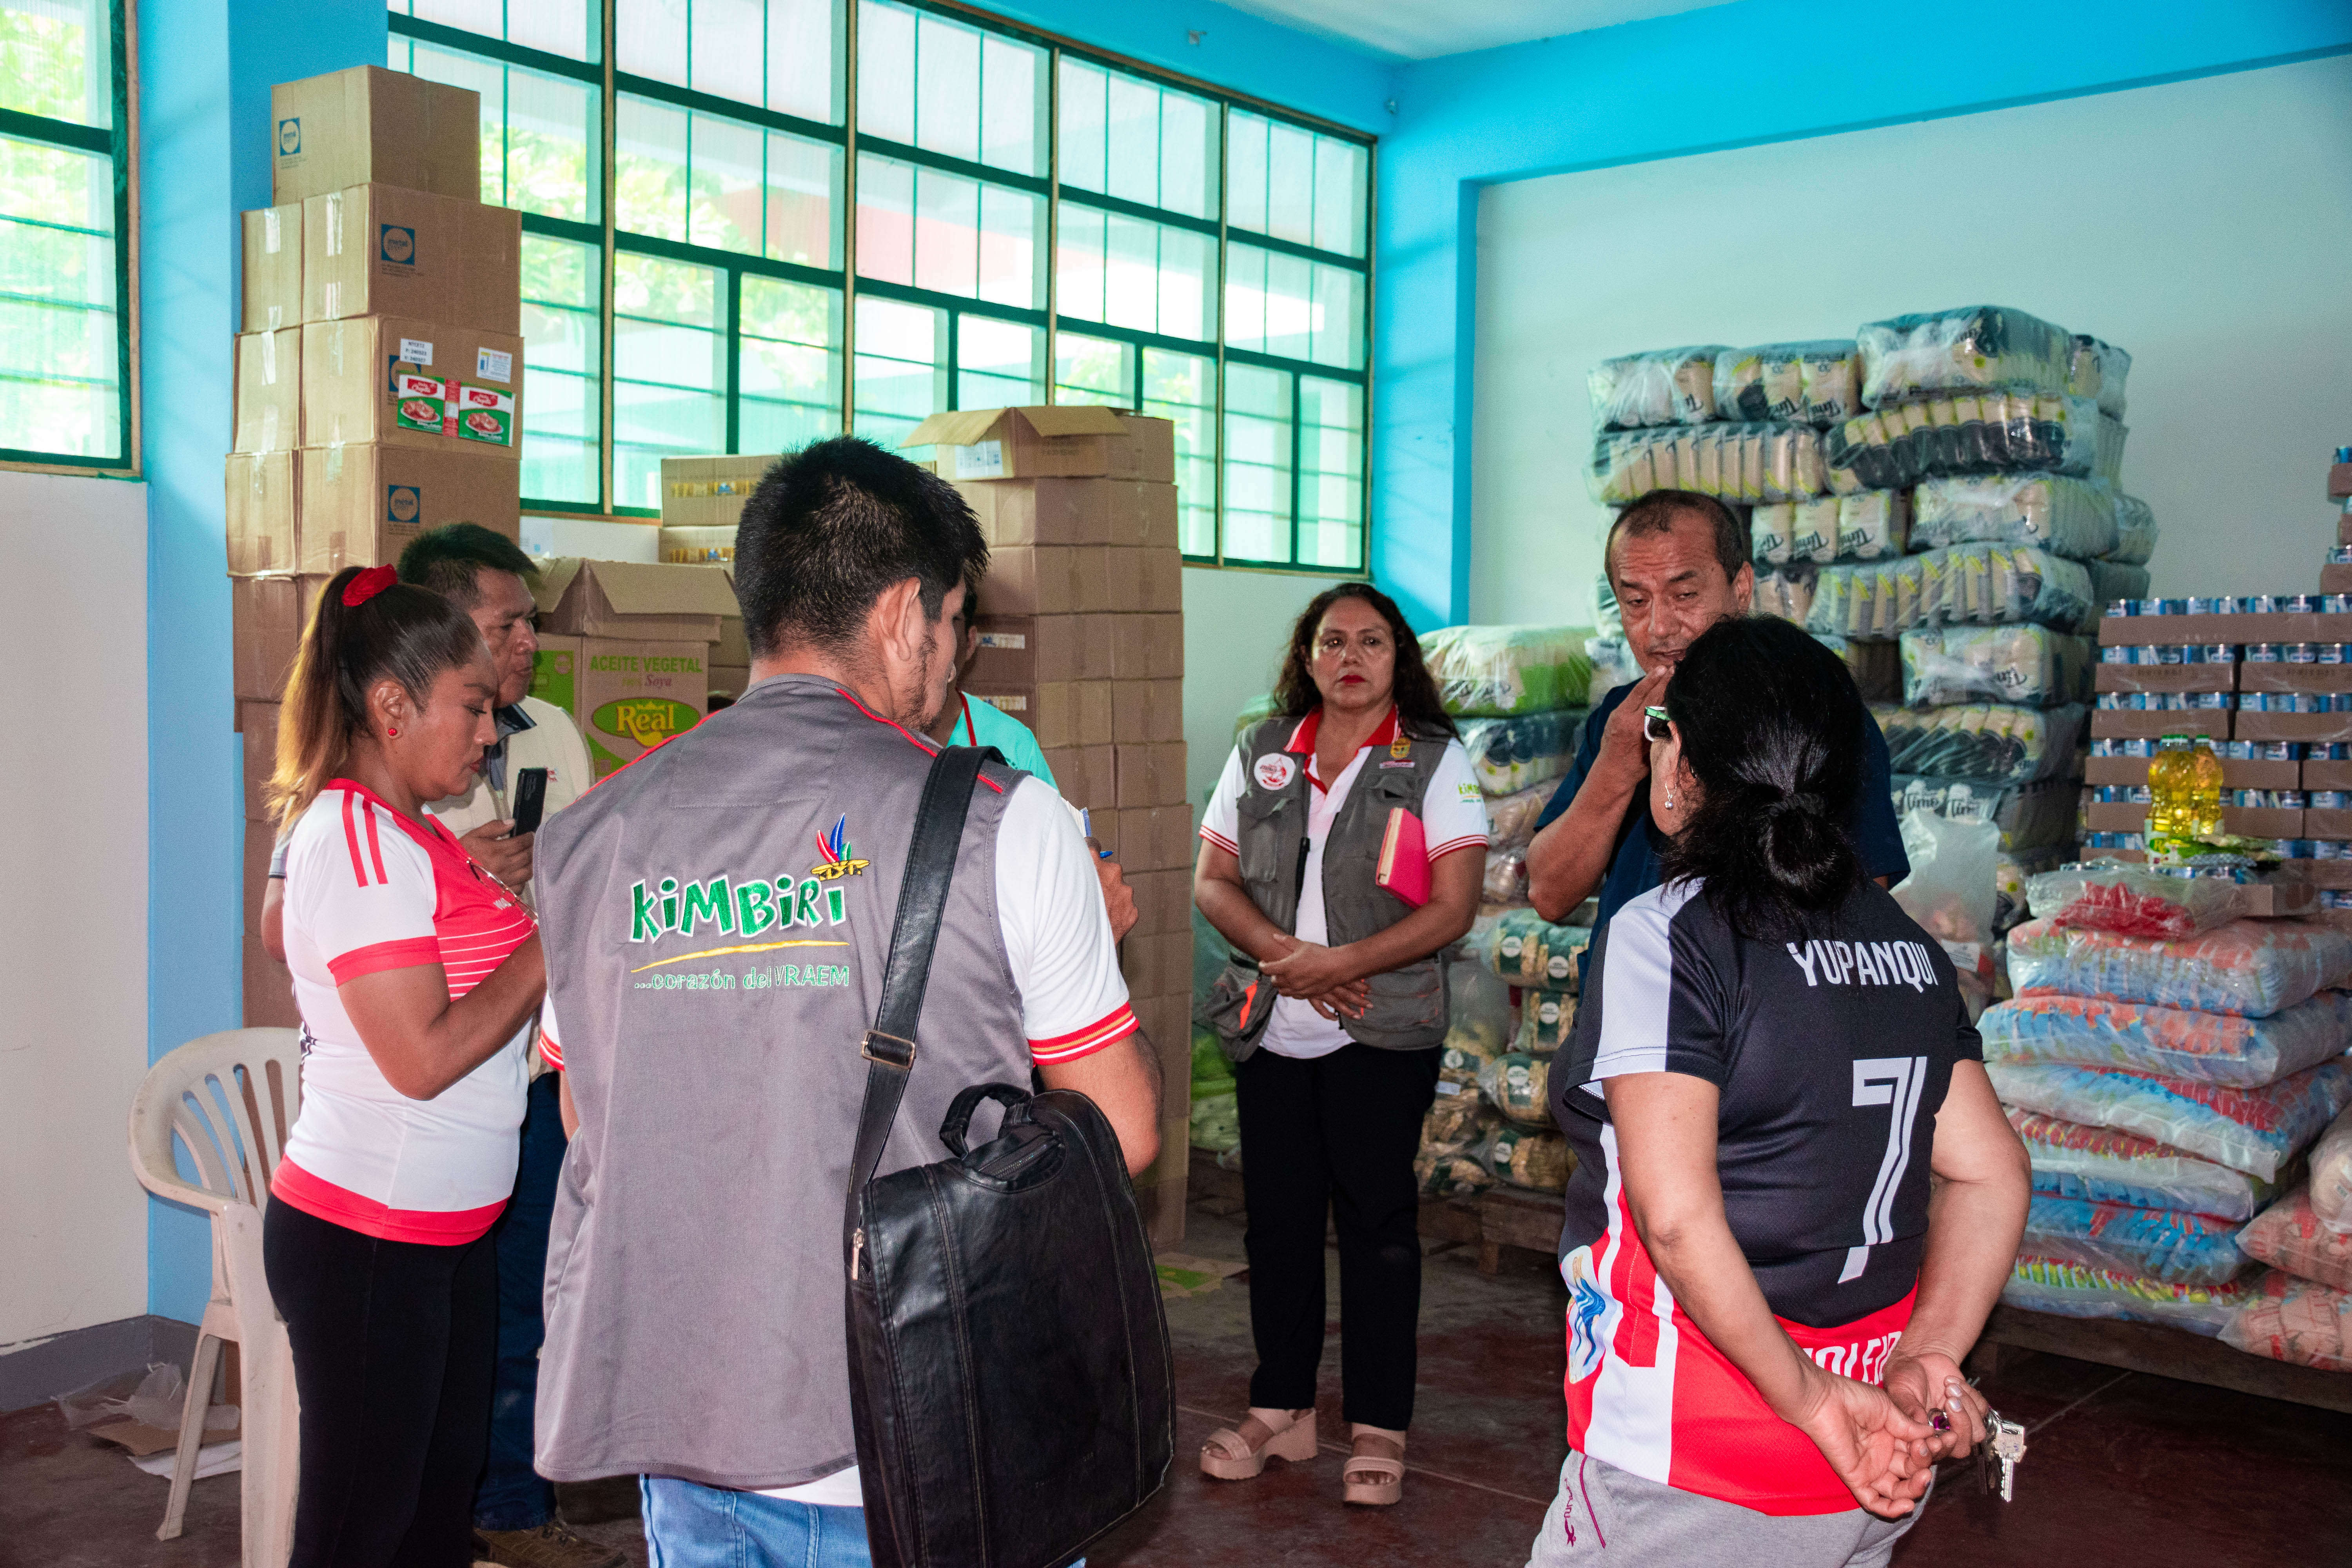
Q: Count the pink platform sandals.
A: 2